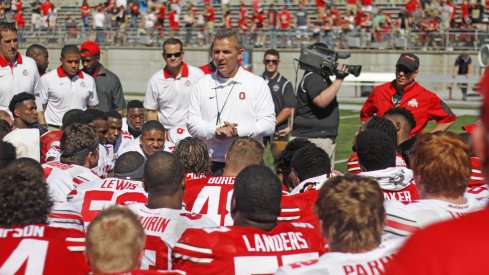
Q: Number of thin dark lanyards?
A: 1